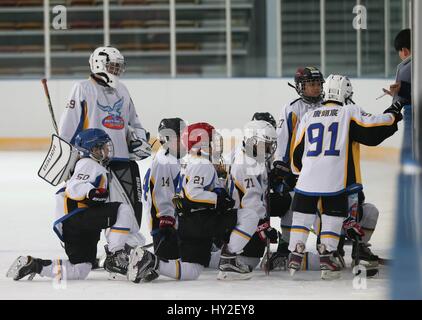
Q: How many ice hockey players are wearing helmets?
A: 8